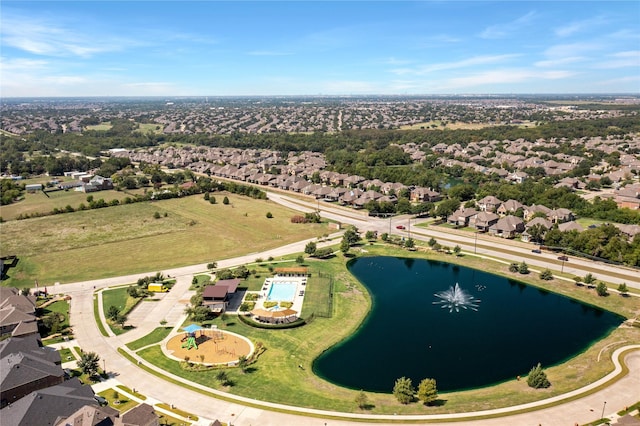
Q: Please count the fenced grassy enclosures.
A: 1